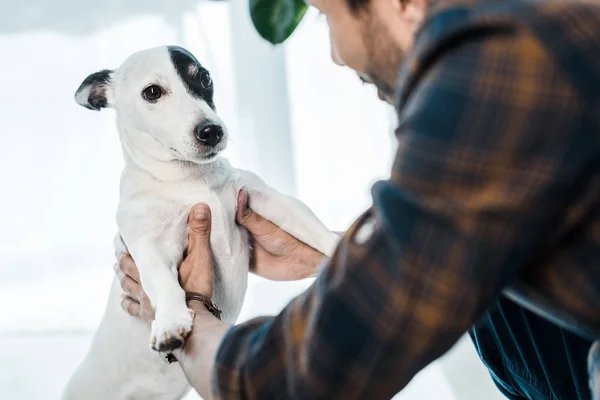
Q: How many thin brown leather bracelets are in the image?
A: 1